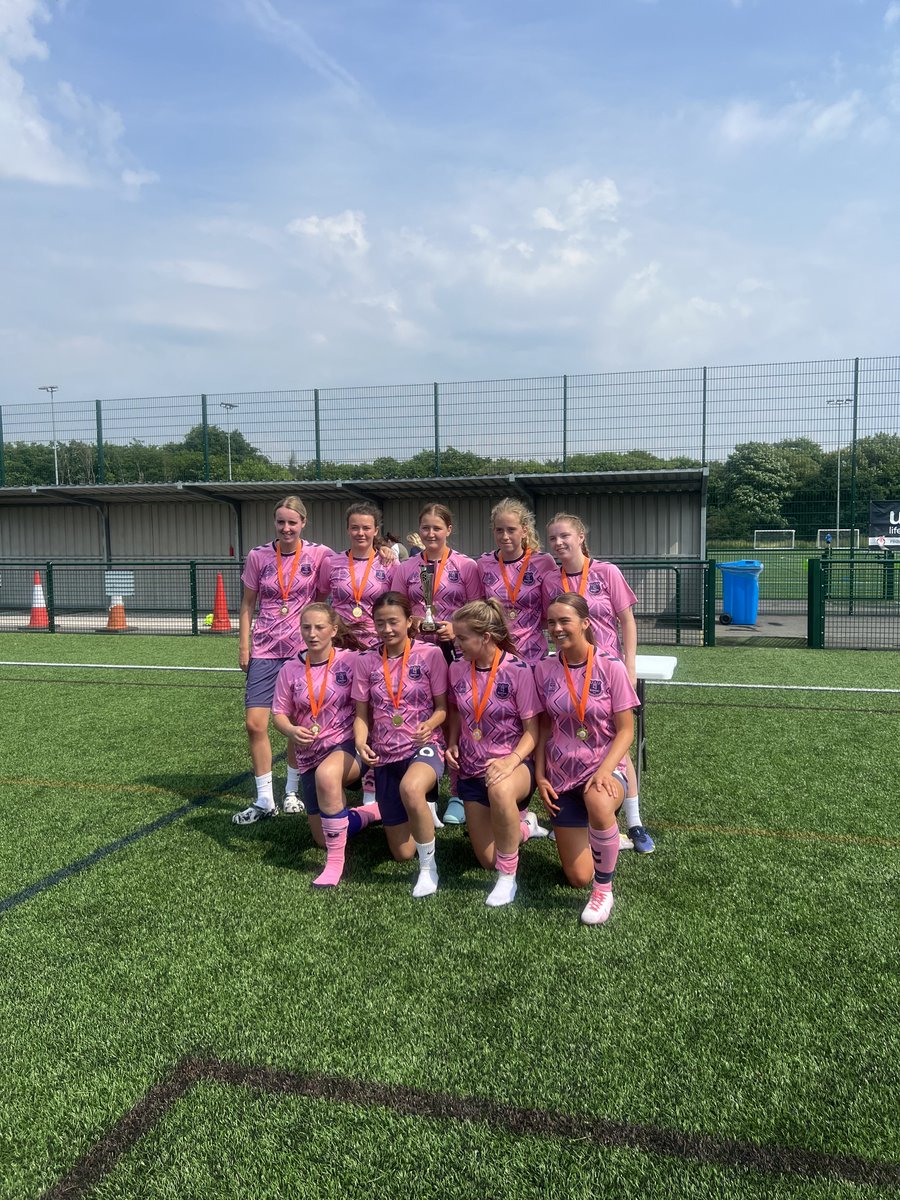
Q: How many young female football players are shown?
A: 9